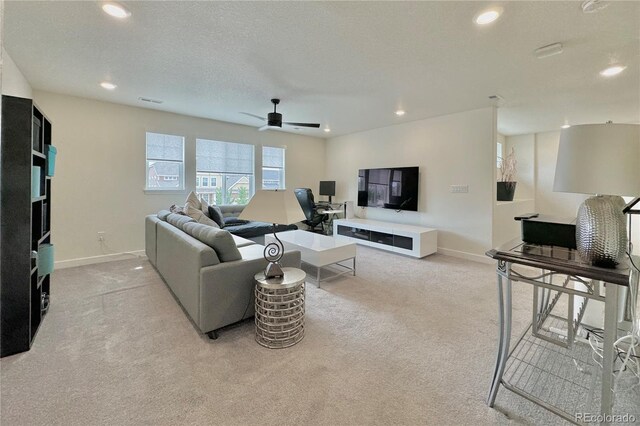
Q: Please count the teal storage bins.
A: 3